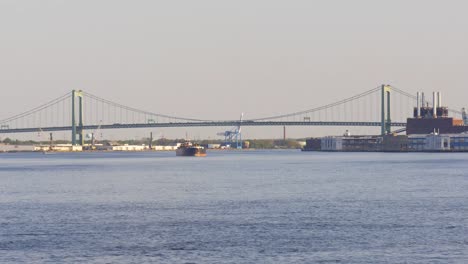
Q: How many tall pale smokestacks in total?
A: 4